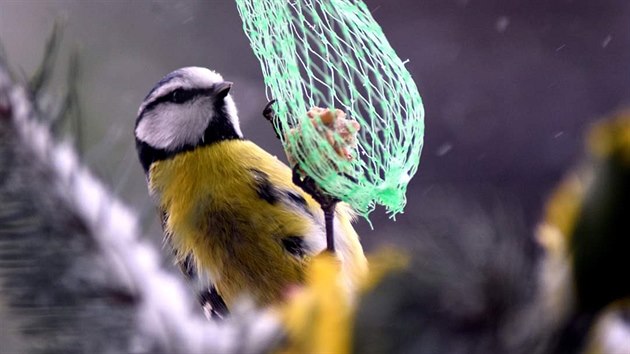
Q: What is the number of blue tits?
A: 1